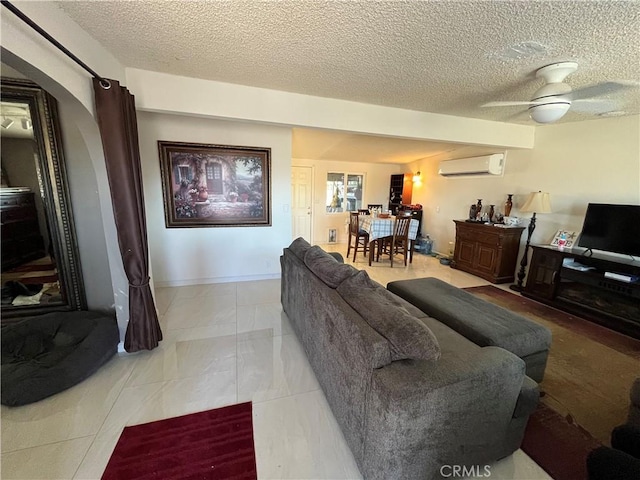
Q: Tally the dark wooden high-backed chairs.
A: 4